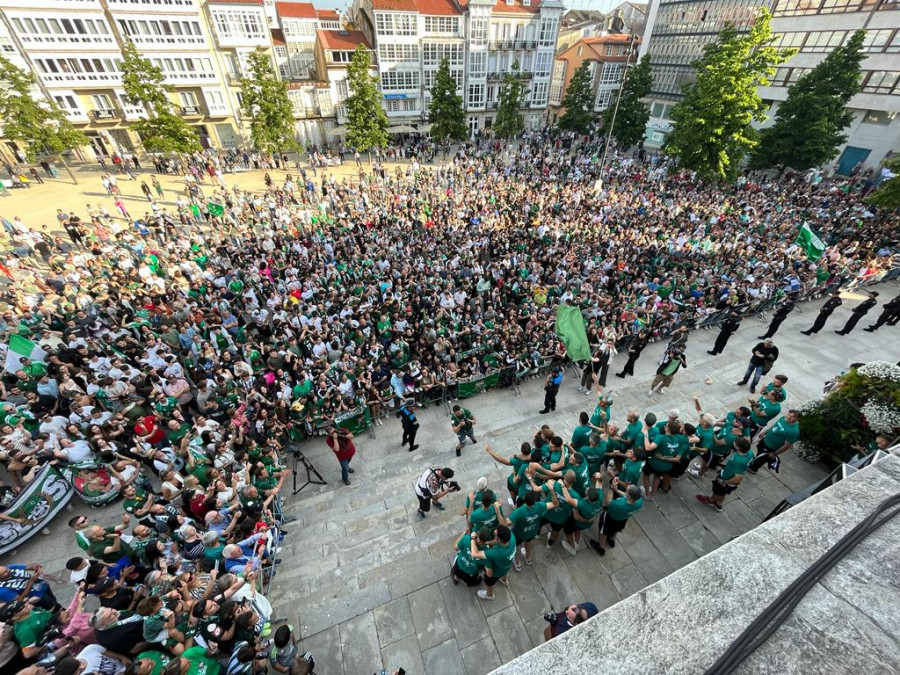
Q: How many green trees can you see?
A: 11